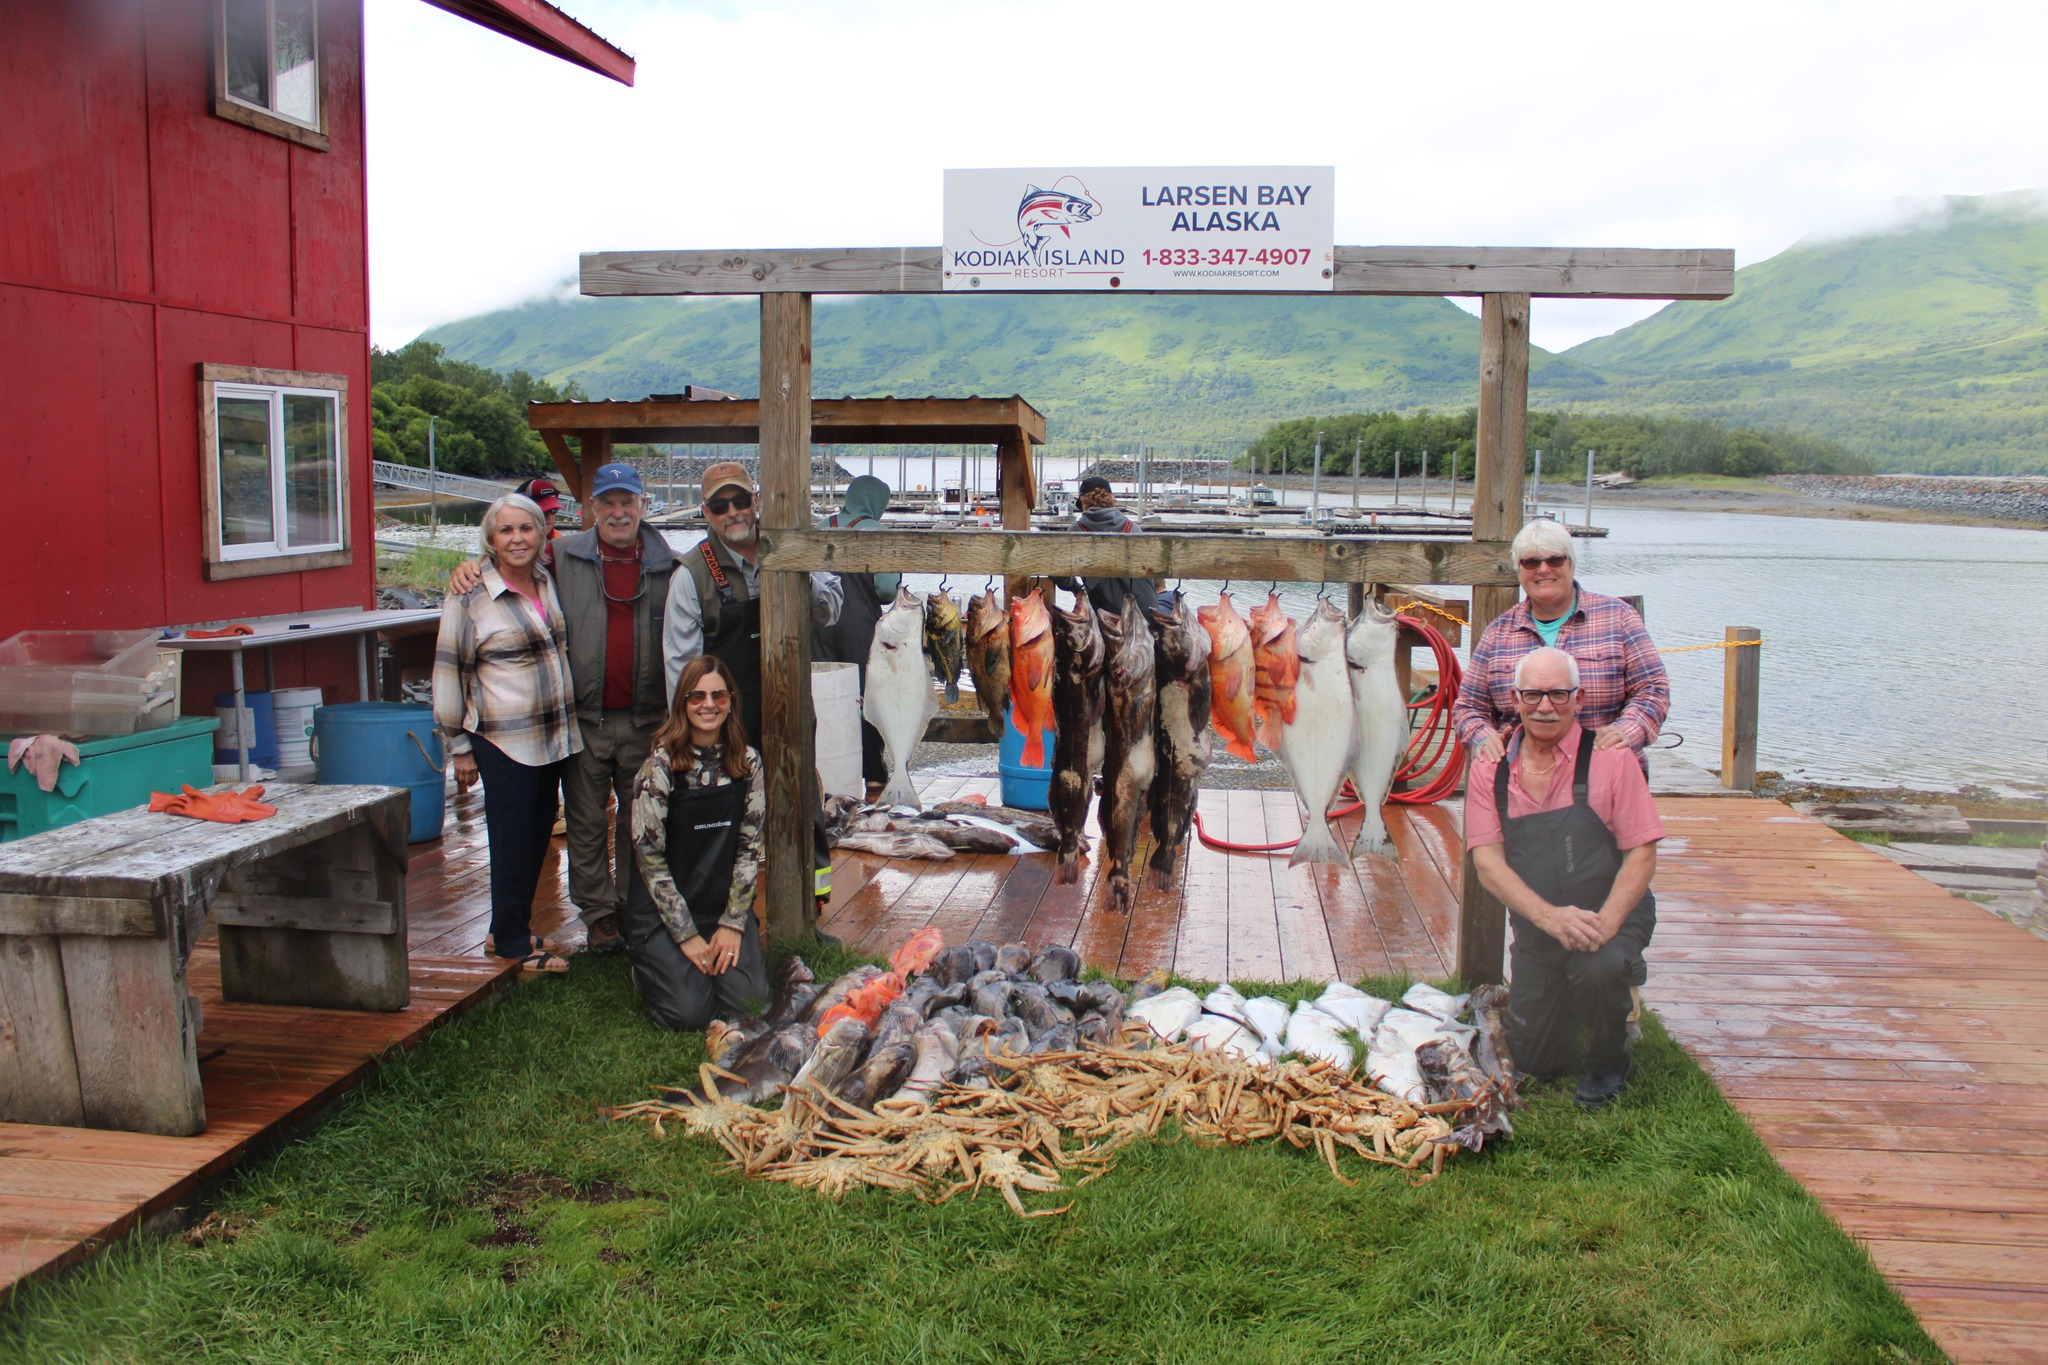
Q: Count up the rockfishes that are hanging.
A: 5